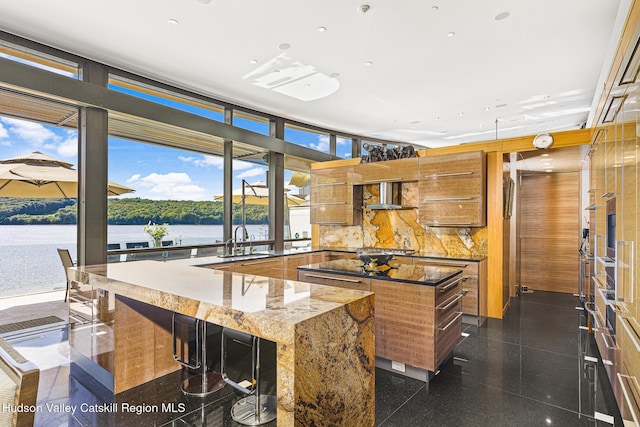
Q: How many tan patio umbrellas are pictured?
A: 2